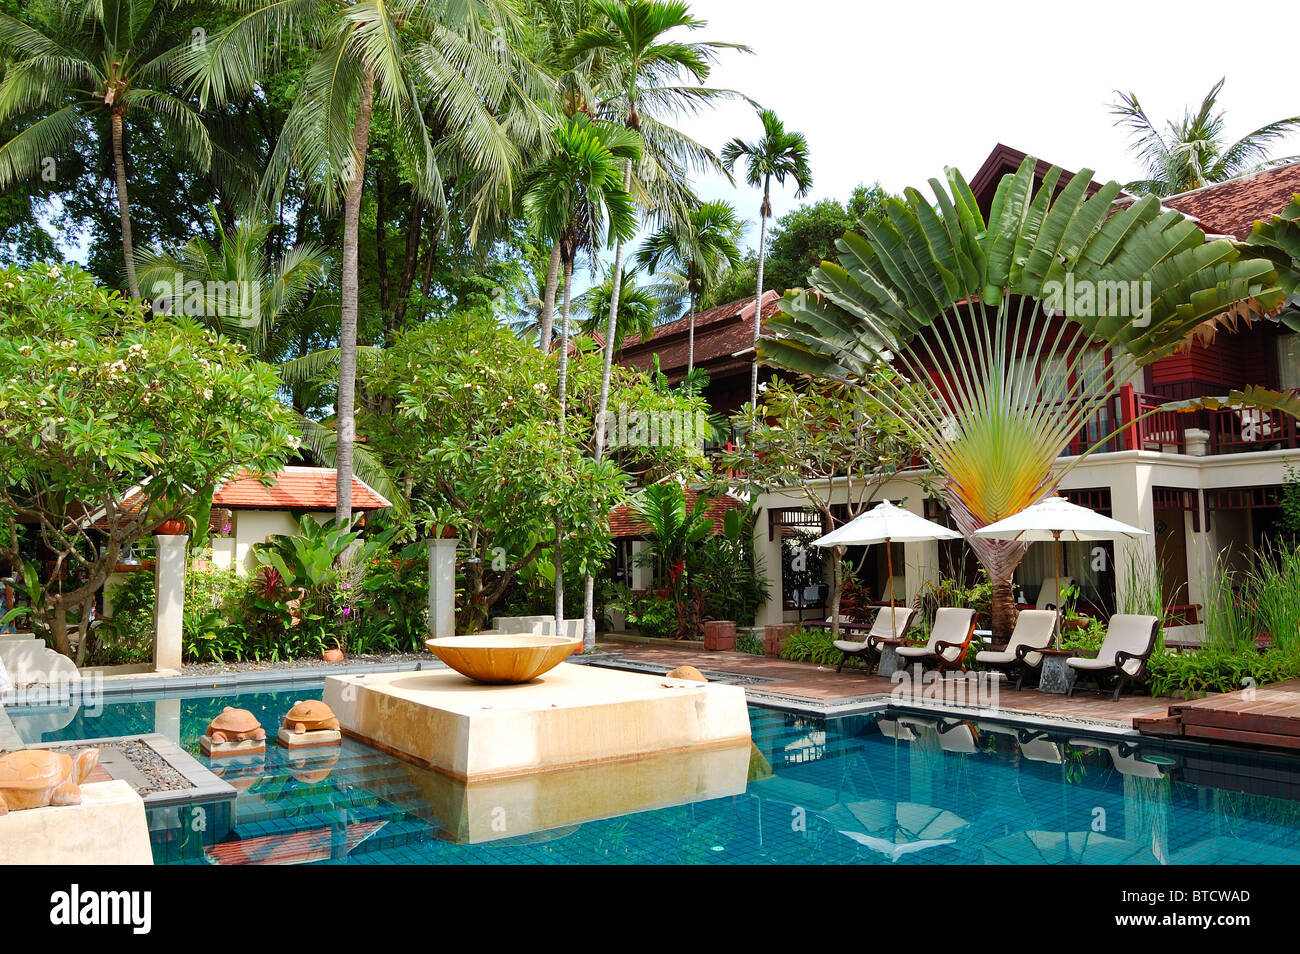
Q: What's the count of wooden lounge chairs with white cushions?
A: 4